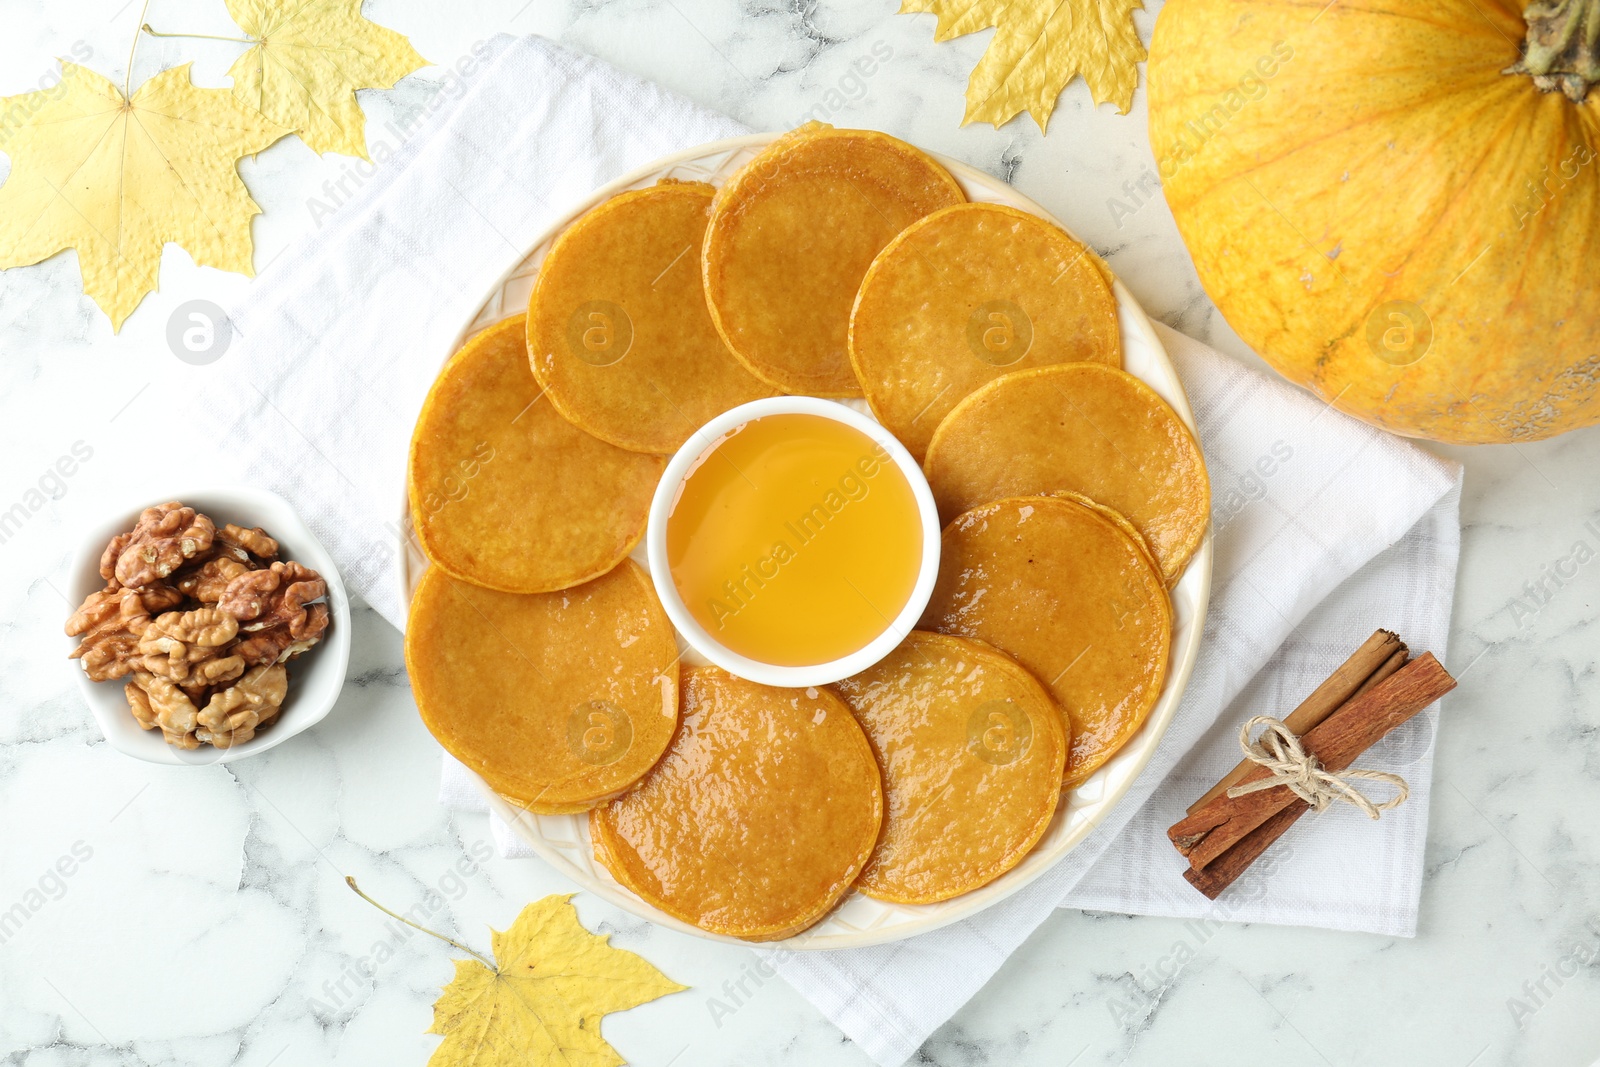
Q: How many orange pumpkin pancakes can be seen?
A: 9